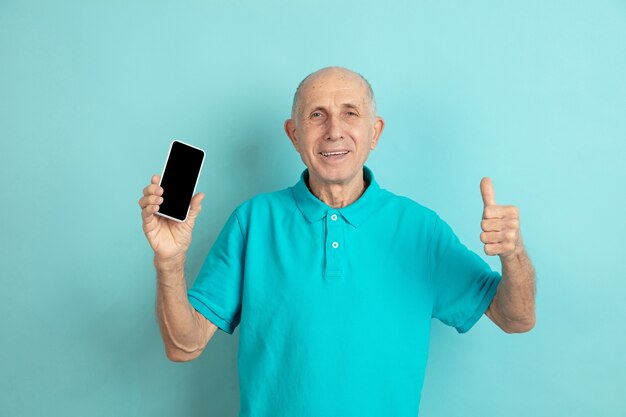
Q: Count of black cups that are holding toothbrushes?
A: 0